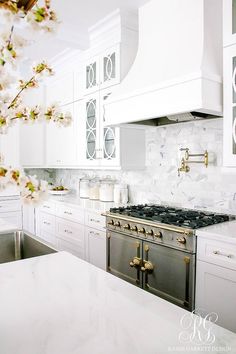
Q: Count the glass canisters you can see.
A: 3